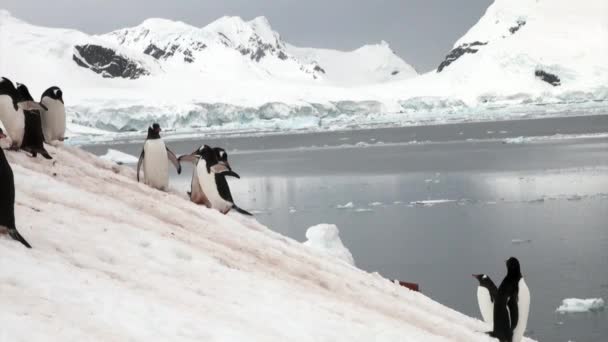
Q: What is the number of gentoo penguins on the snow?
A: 9